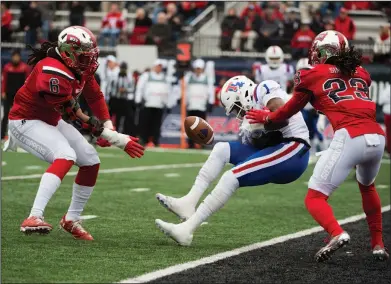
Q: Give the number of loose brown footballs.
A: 1